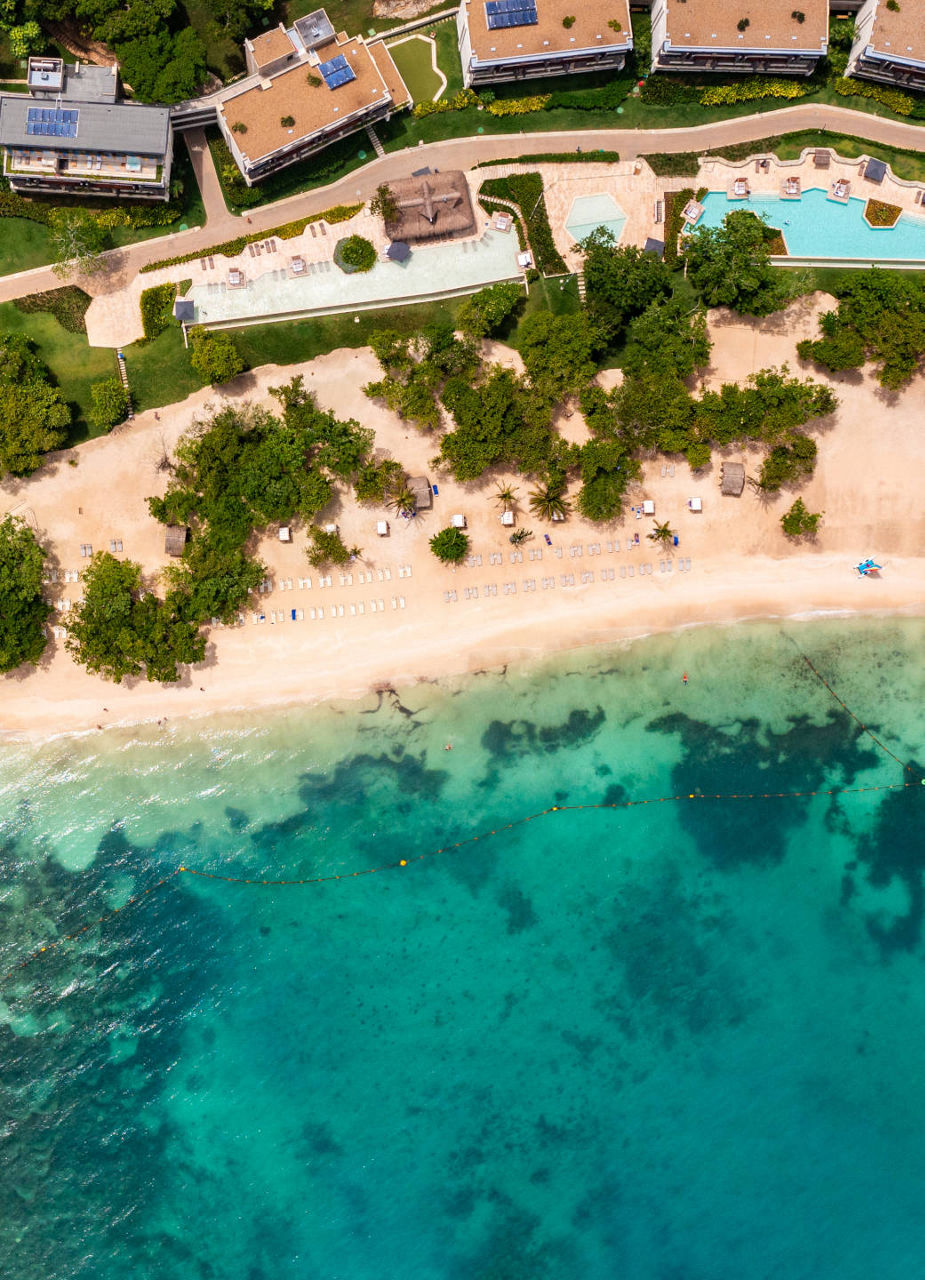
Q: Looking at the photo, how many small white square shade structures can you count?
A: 8